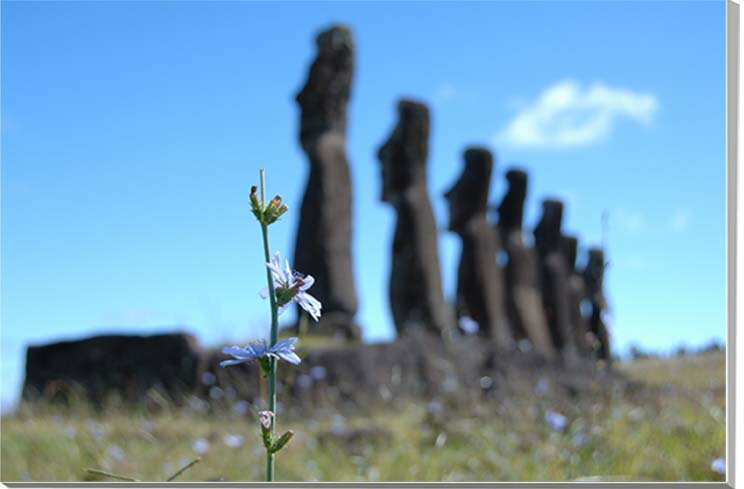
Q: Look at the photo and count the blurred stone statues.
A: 7